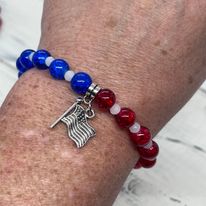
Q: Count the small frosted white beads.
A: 6